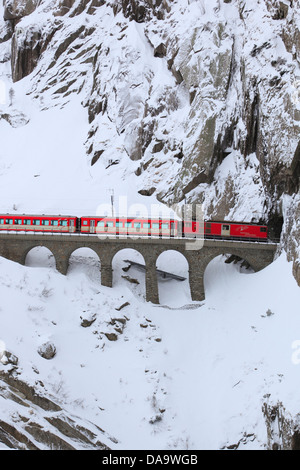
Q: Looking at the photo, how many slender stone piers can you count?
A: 4